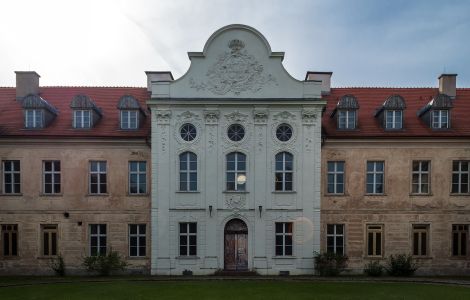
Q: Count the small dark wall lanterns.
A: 2